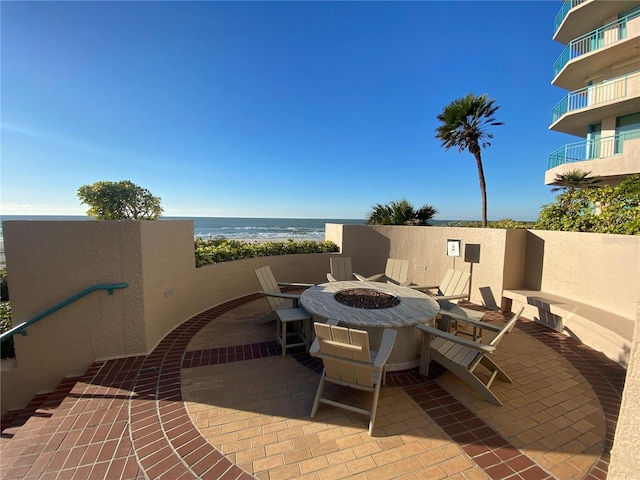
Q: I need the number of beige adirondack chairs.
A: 6